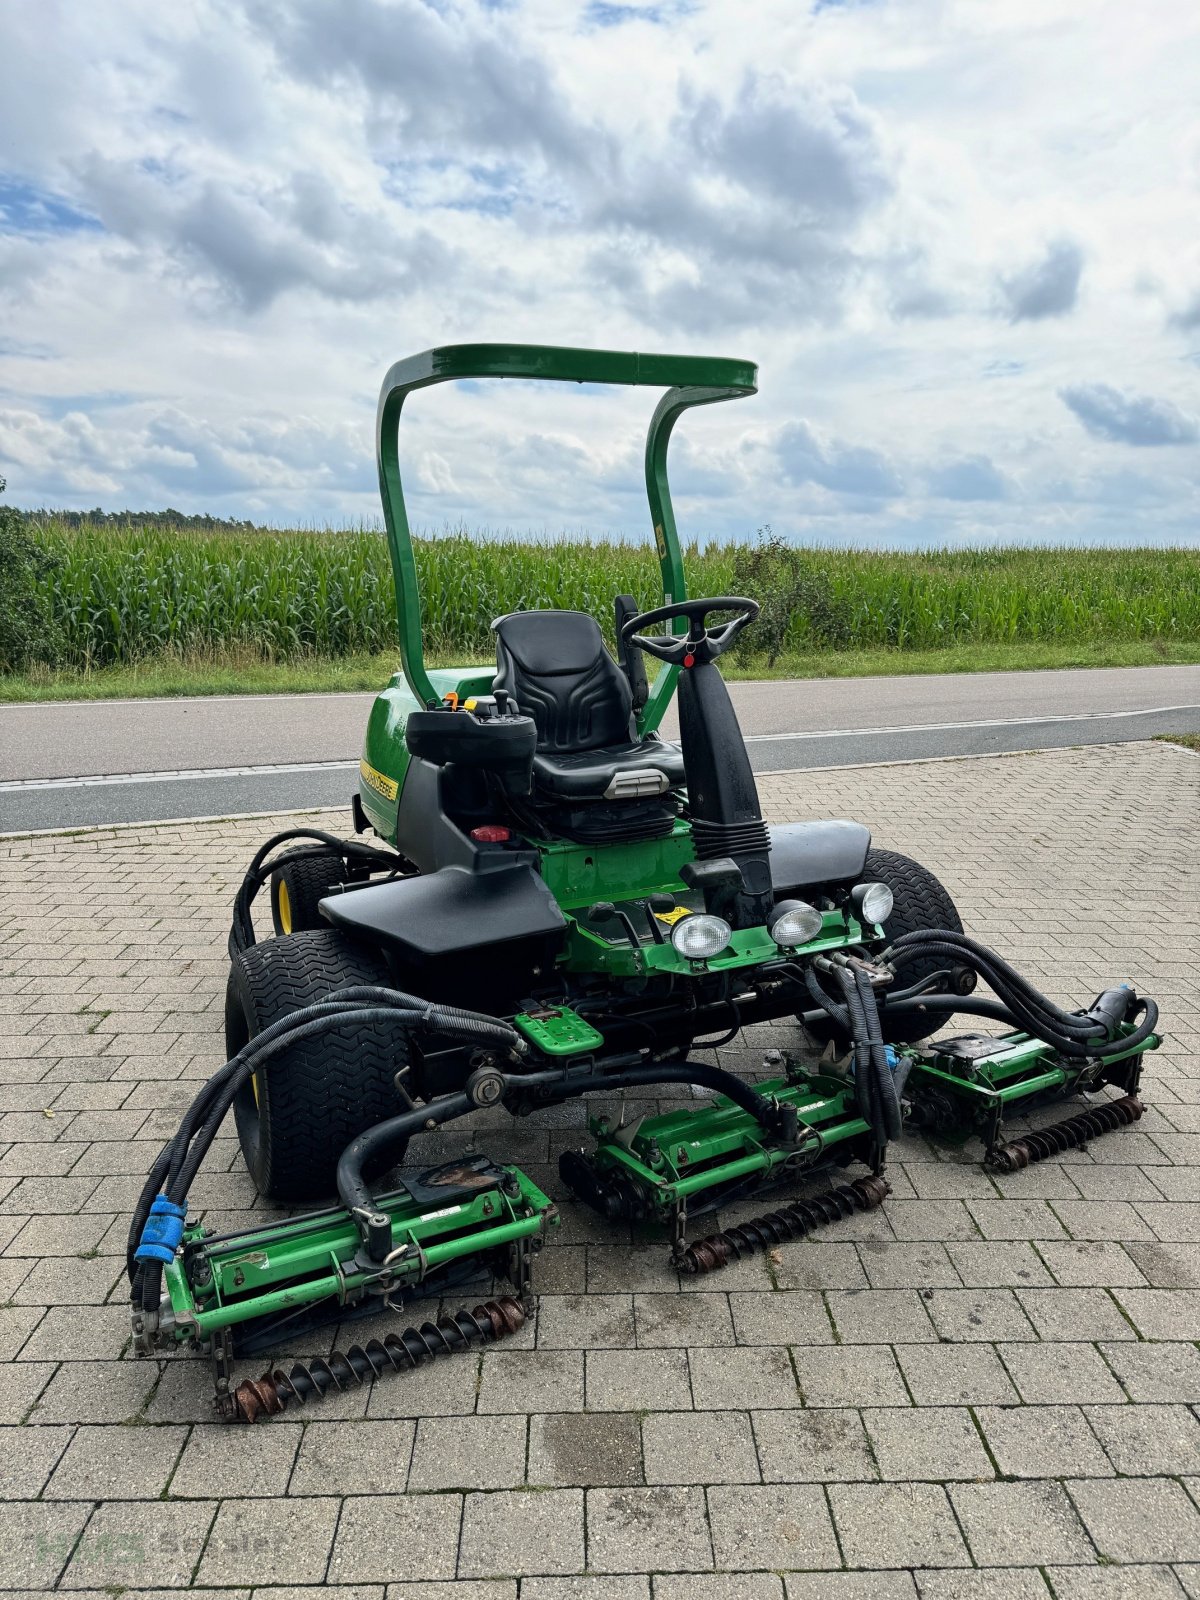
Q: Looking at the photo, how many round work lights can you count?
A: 3